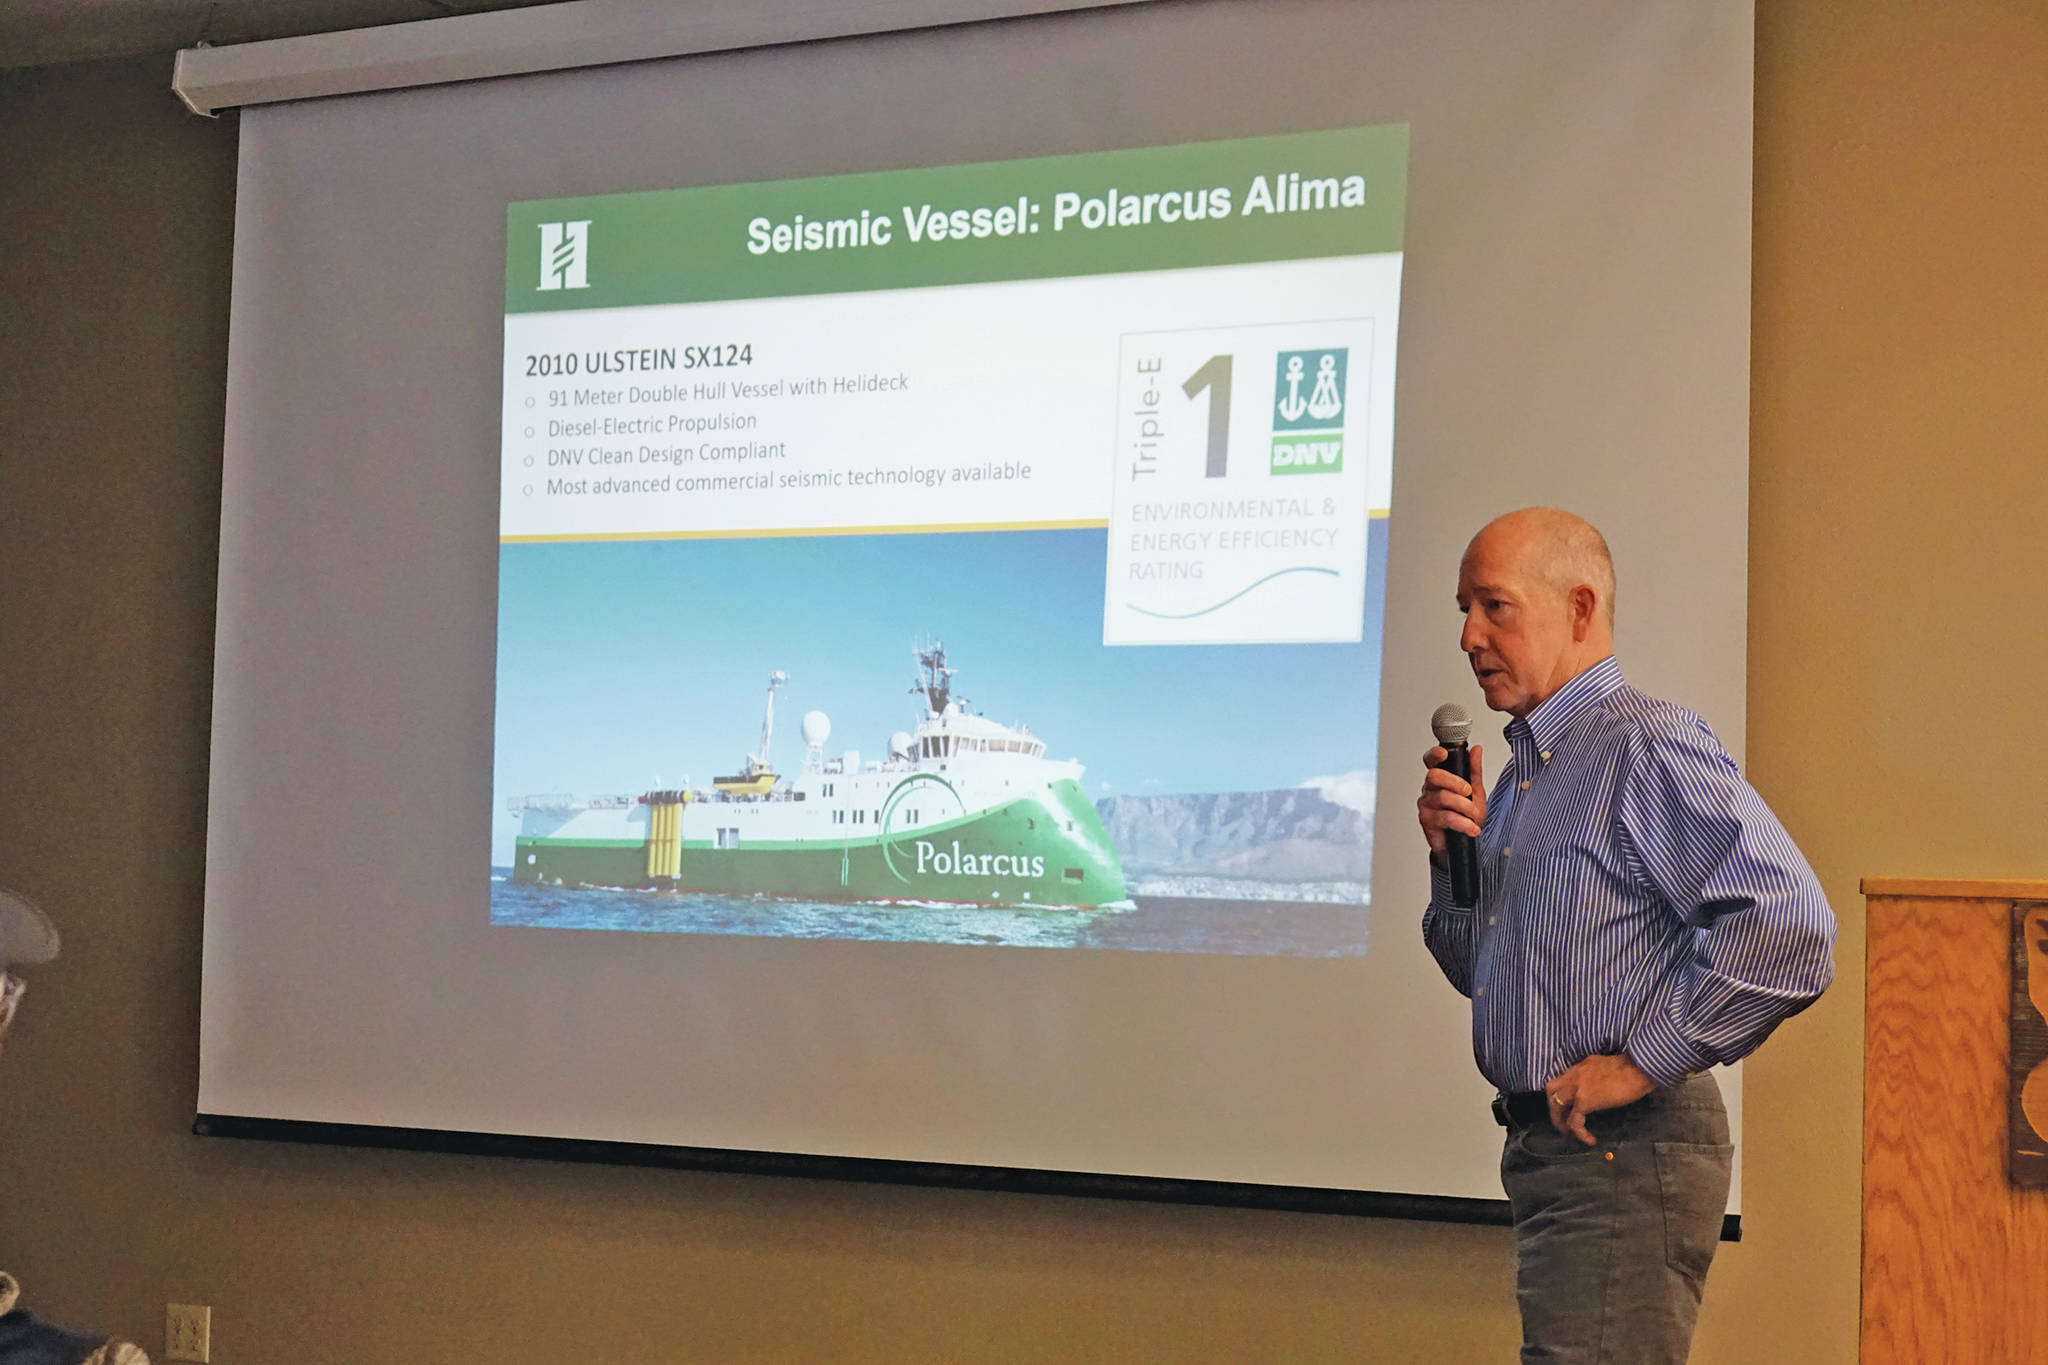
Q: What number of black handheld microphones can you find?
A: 1